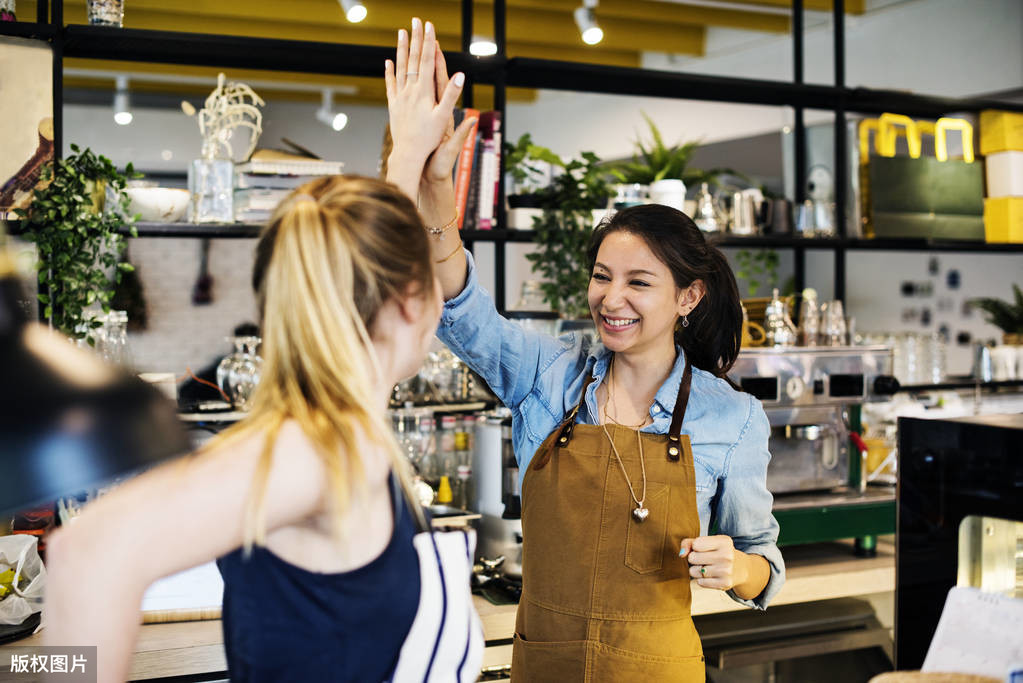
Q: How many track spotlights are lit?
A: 5